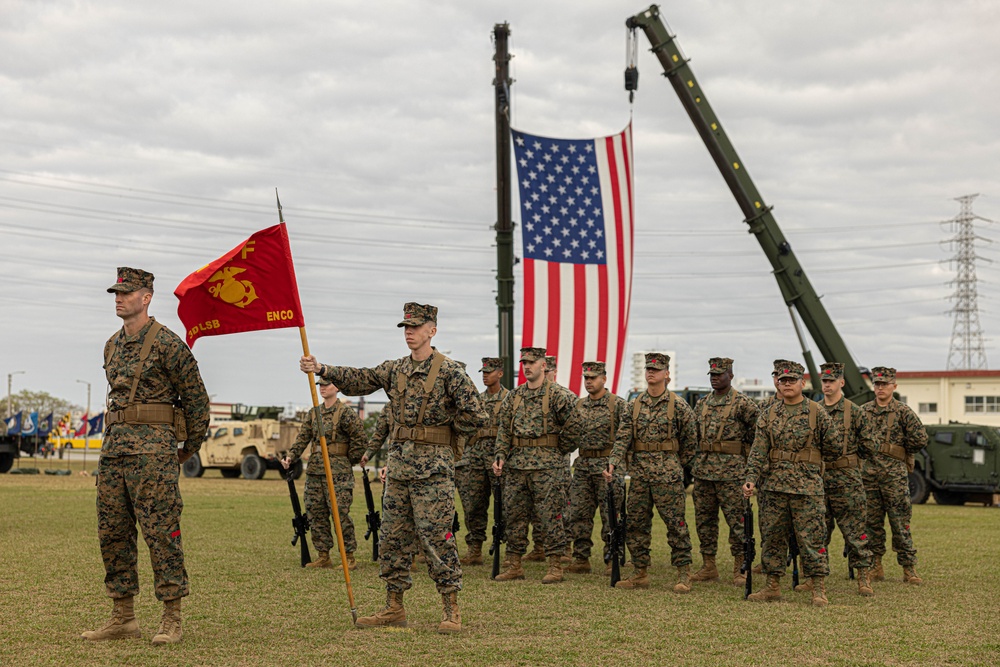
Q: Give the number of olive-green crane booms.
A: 2